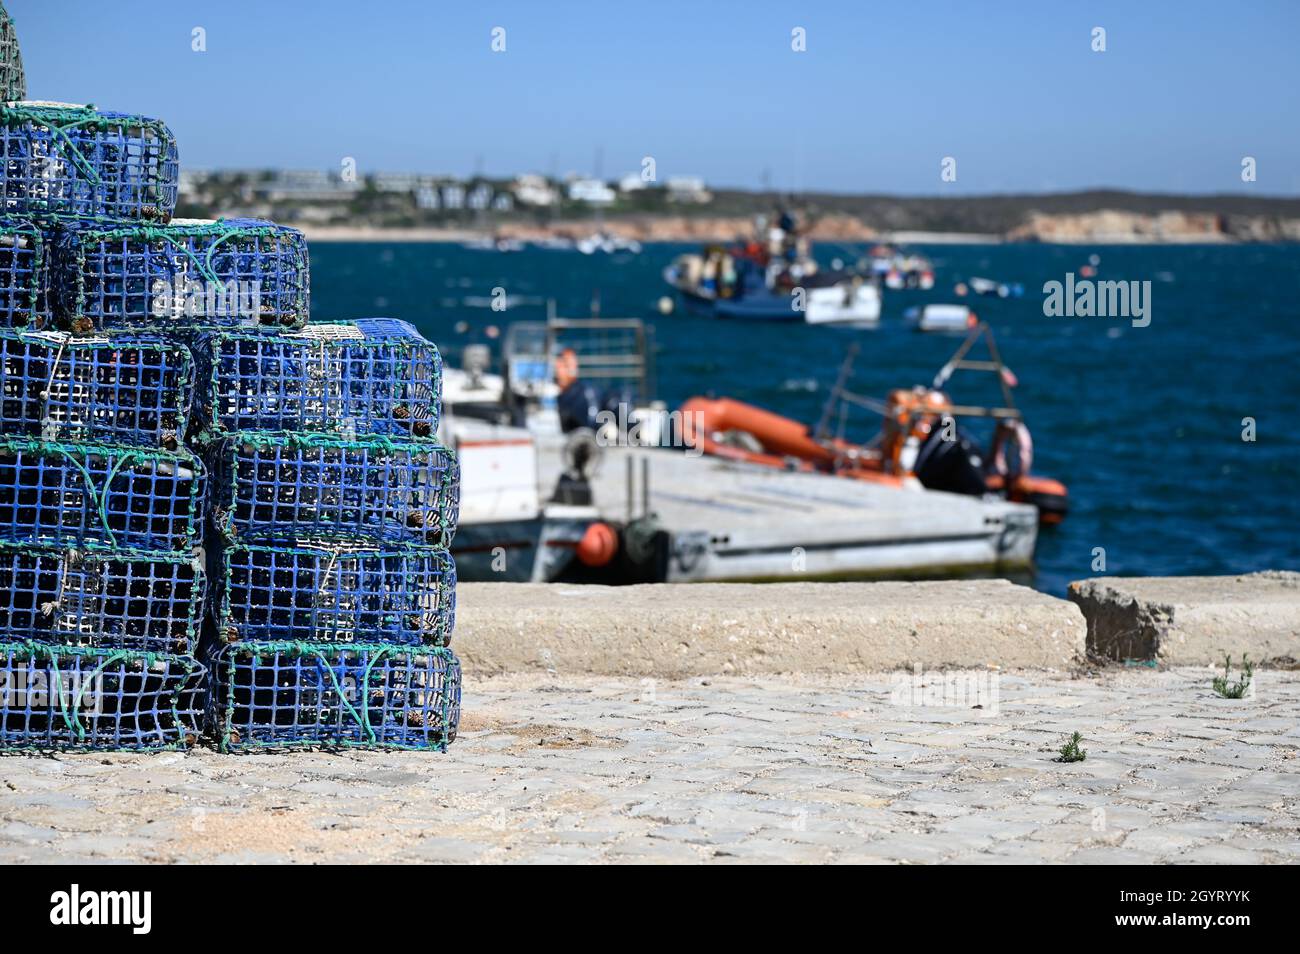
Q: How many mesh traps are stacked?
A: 12